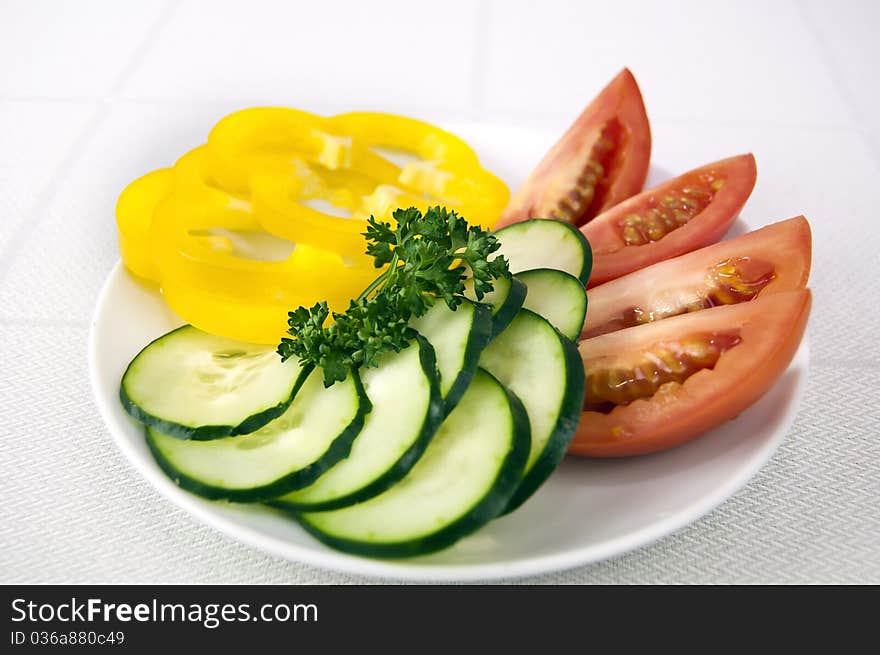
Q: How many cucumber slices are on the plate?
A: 9